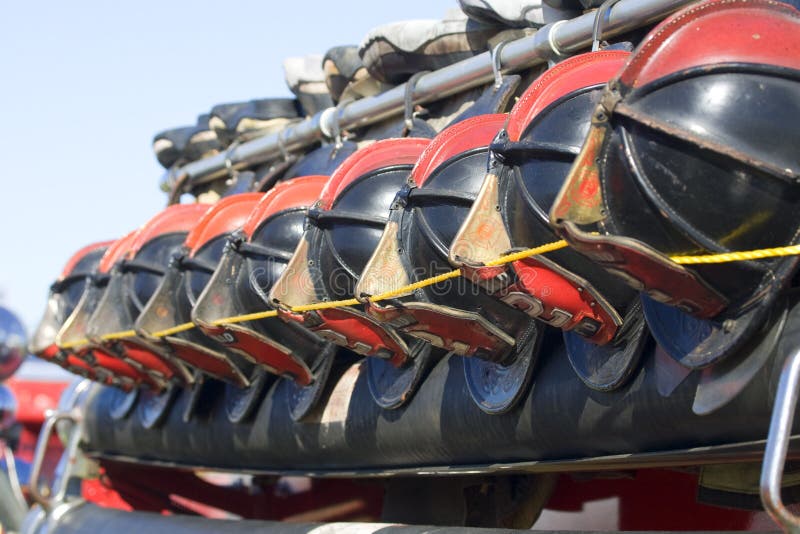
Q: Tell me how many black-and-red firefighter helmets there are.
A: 9